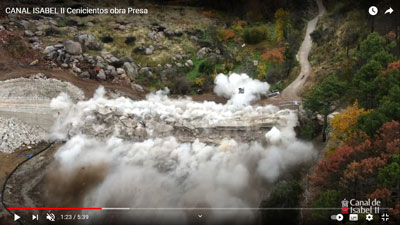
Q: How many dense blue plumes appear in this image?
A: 0